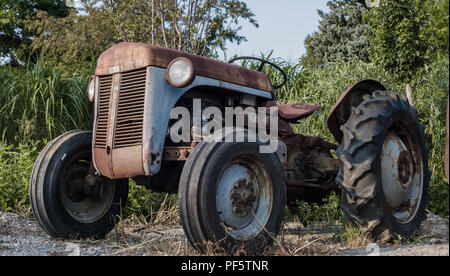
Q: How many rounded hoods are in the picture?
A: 1